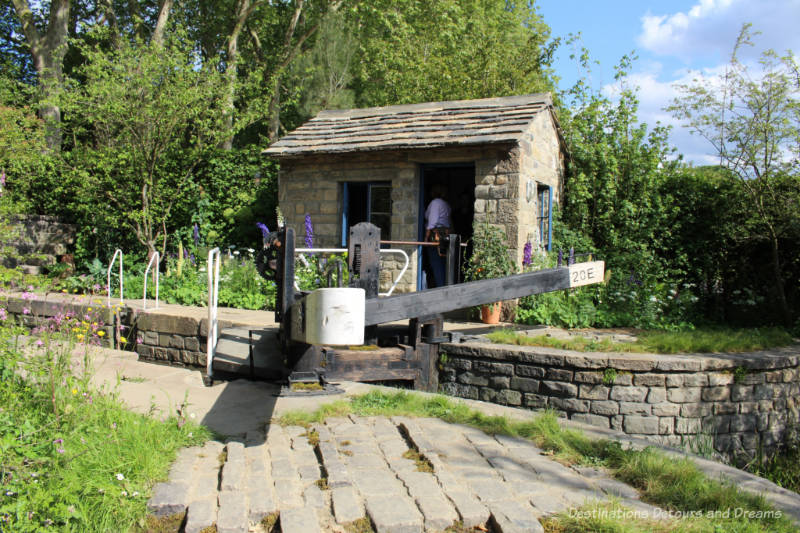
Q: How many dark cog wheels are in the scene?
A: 1